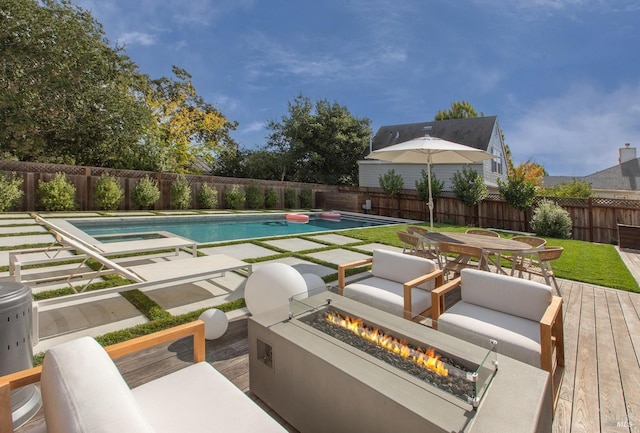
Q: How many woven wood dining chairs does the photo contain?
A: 6